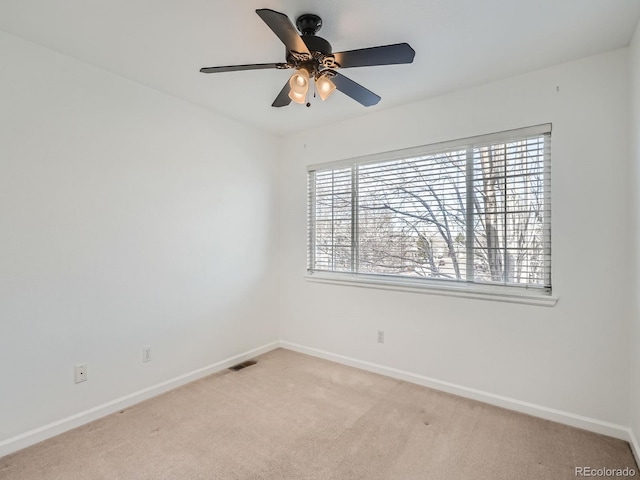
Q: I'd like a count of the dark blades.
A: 5